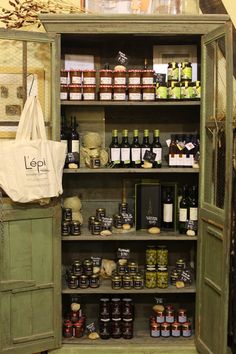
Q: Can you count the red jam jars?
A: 14